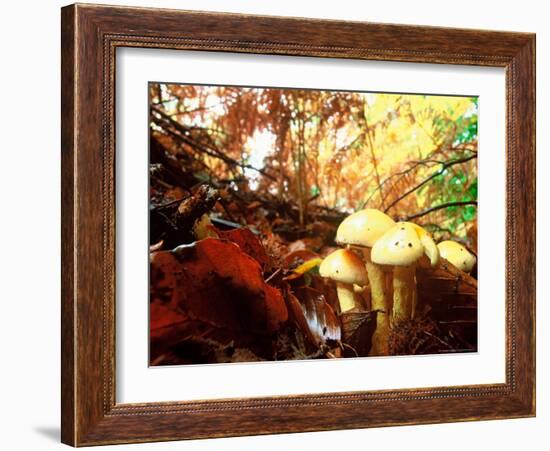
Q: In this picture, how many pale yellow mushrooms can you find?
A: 5